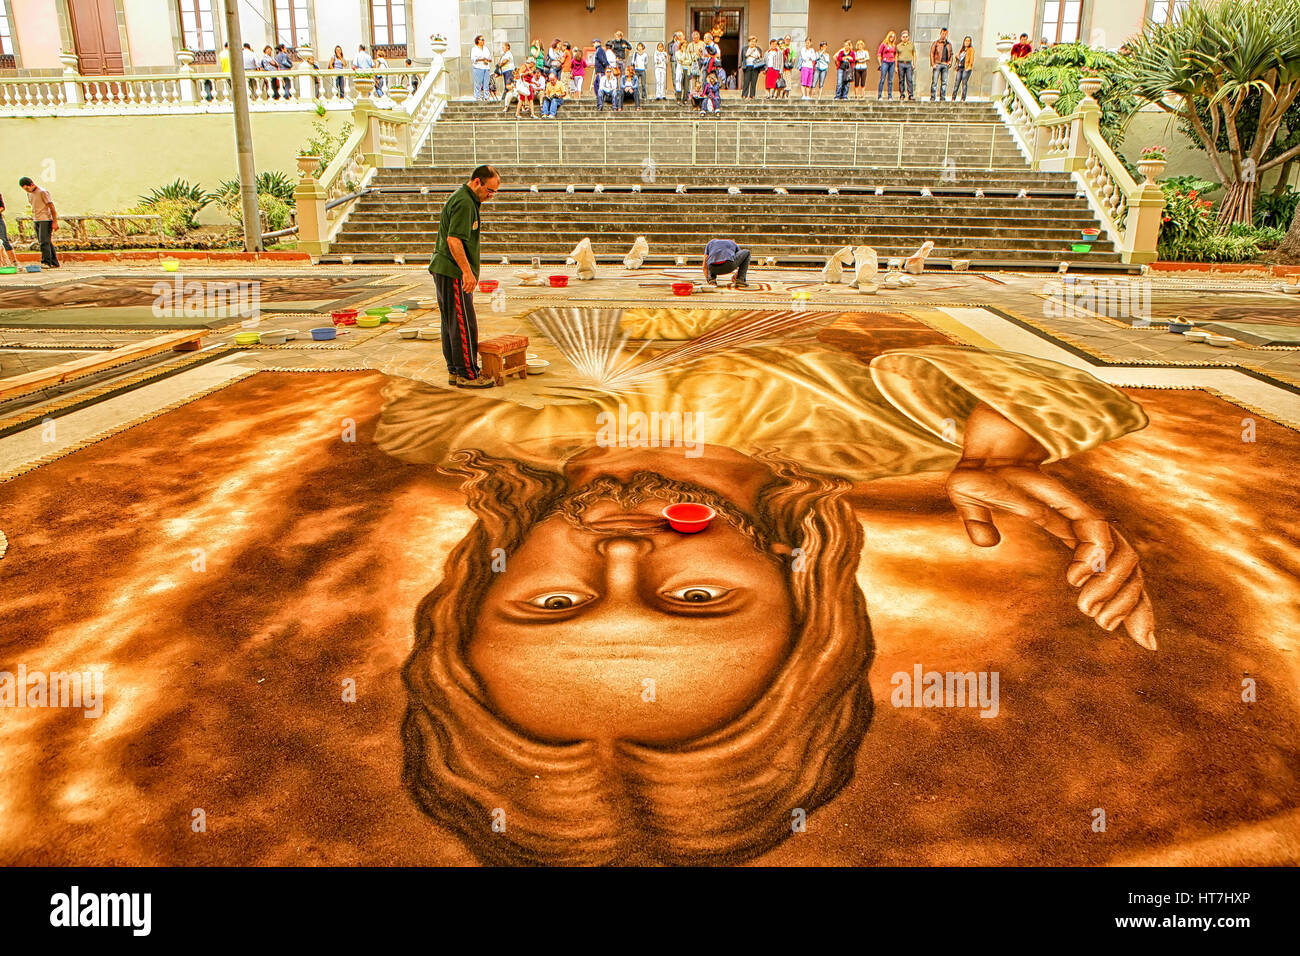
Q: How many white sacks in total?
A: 5